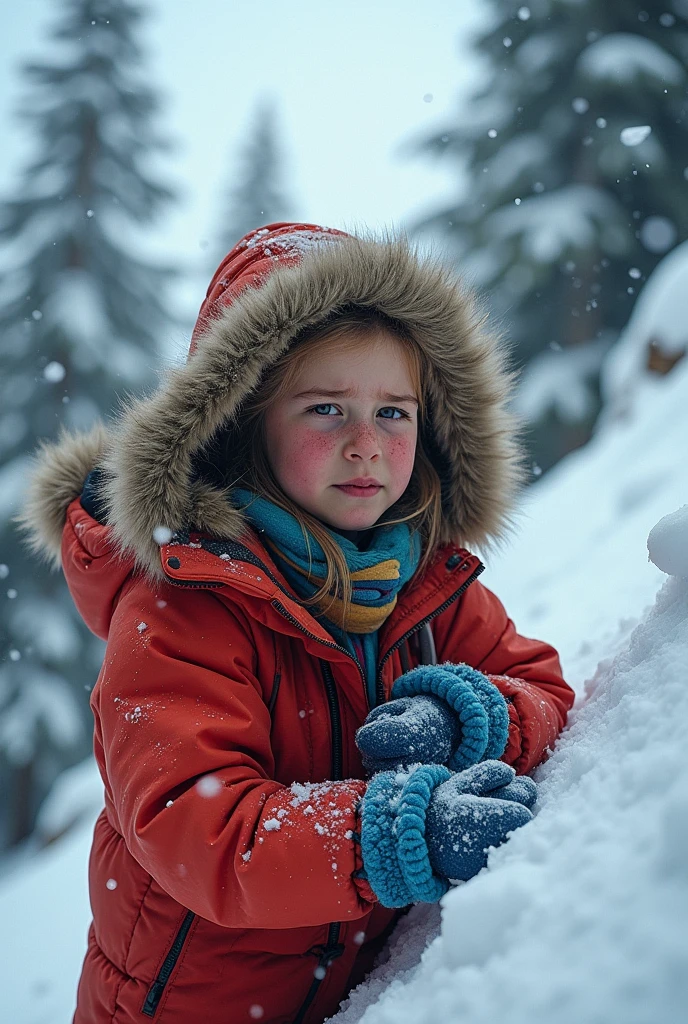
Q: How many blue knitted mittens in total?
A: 2